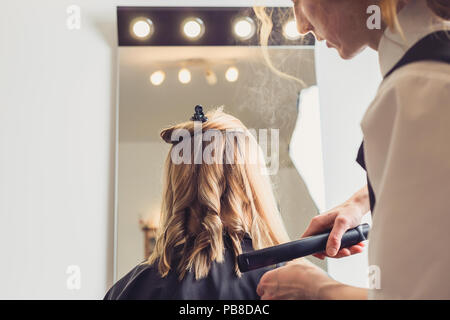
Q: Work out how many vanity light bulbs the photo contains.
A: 4